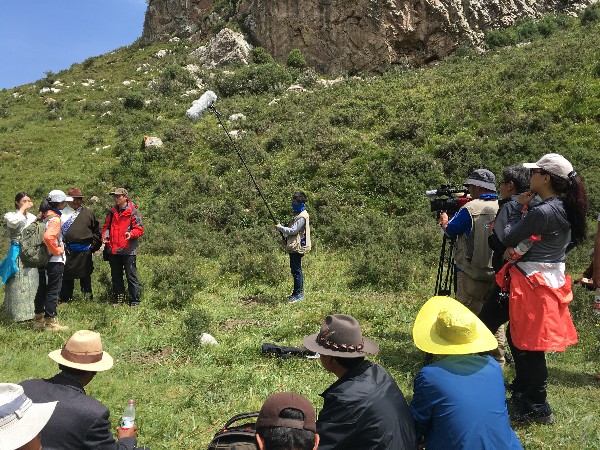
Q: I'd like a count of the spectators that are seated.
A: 5